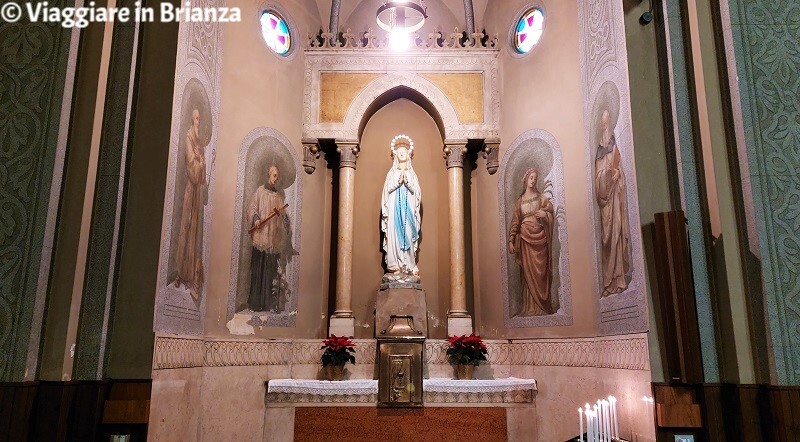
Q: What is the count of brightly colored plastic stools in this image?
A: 0